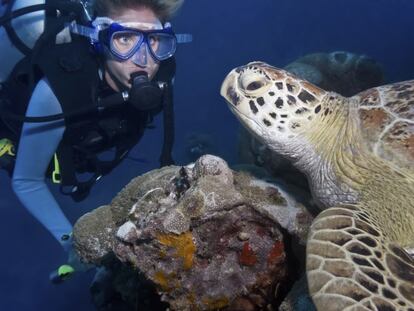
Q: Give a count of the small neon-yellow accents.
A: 3